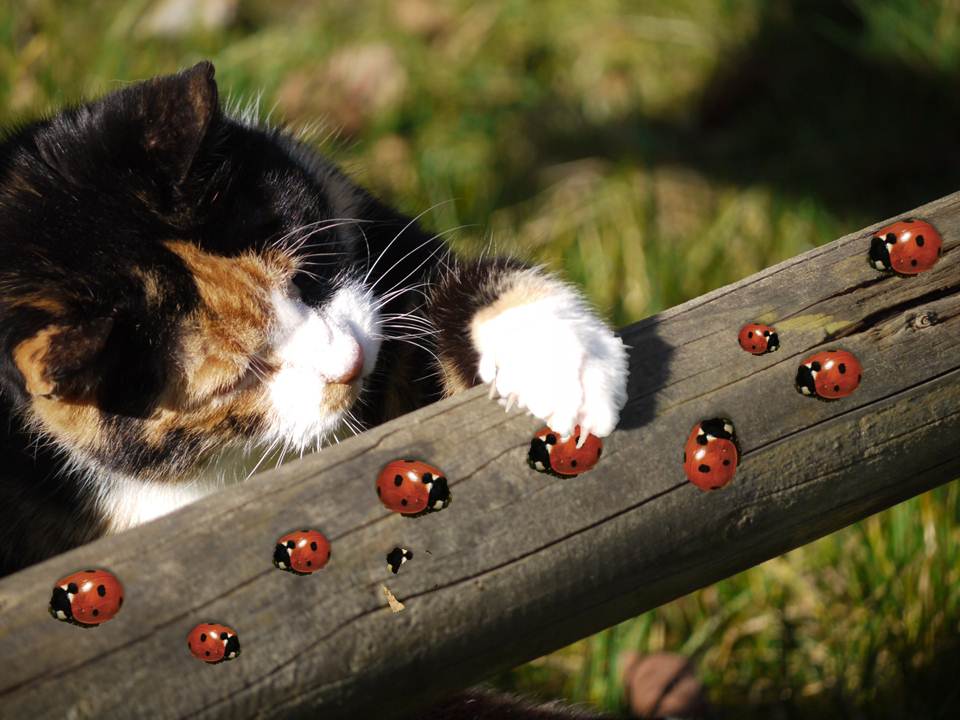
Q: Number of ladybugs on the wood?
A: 9